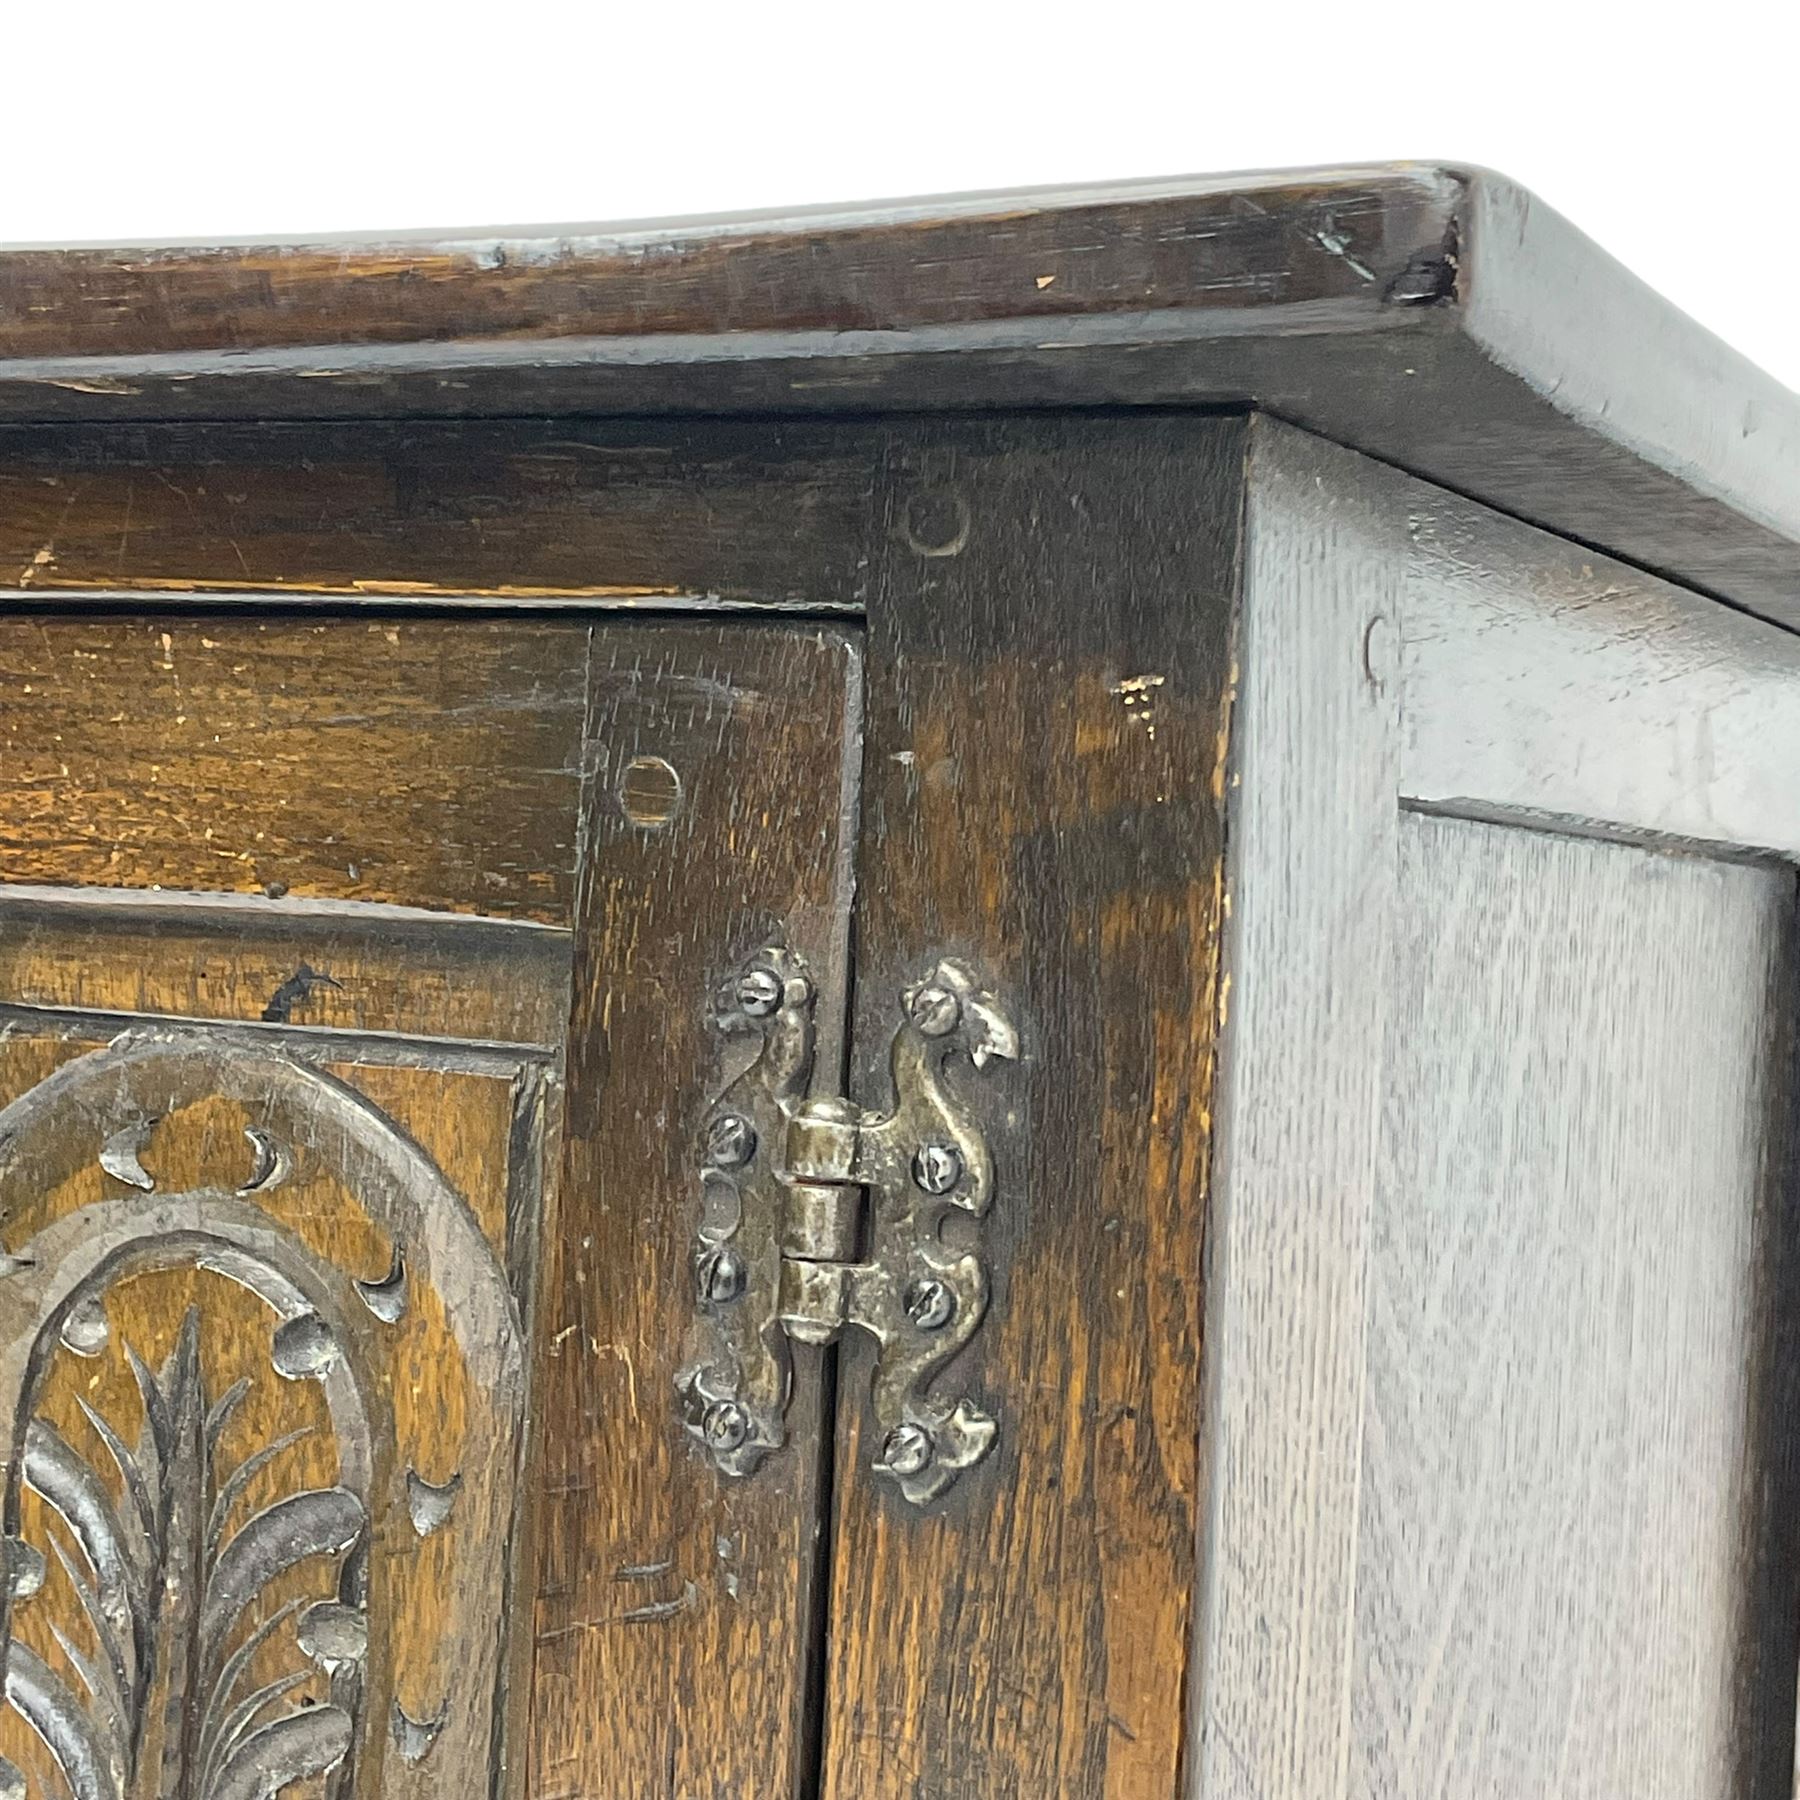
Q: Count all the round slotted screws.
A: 8